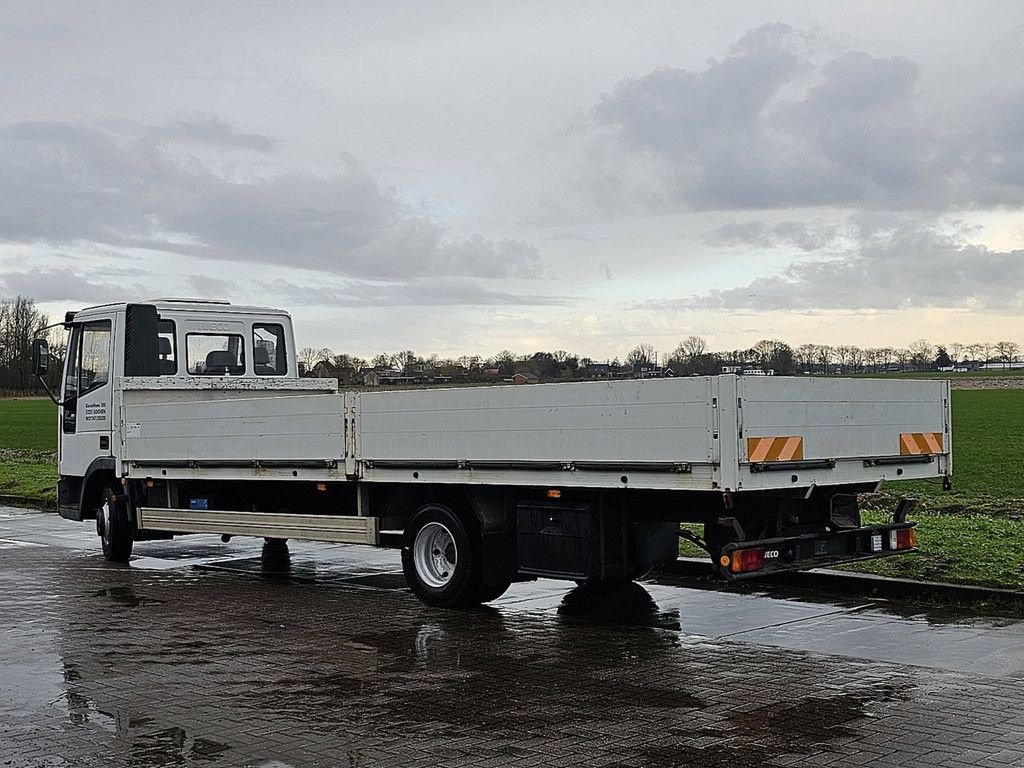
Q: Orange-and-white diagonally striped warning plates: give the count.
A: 2